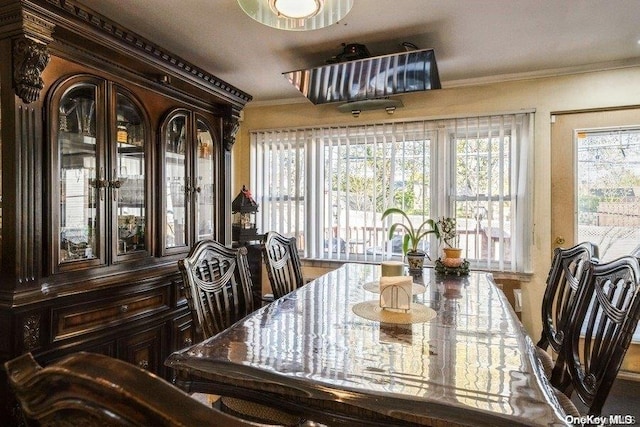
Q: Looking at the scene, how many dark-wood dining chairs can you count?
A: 5